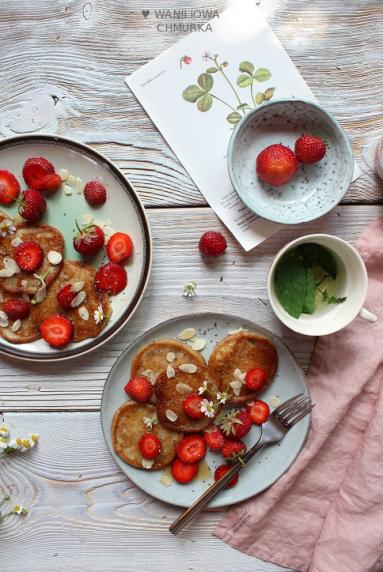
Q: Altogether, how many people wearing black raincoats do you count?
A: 0